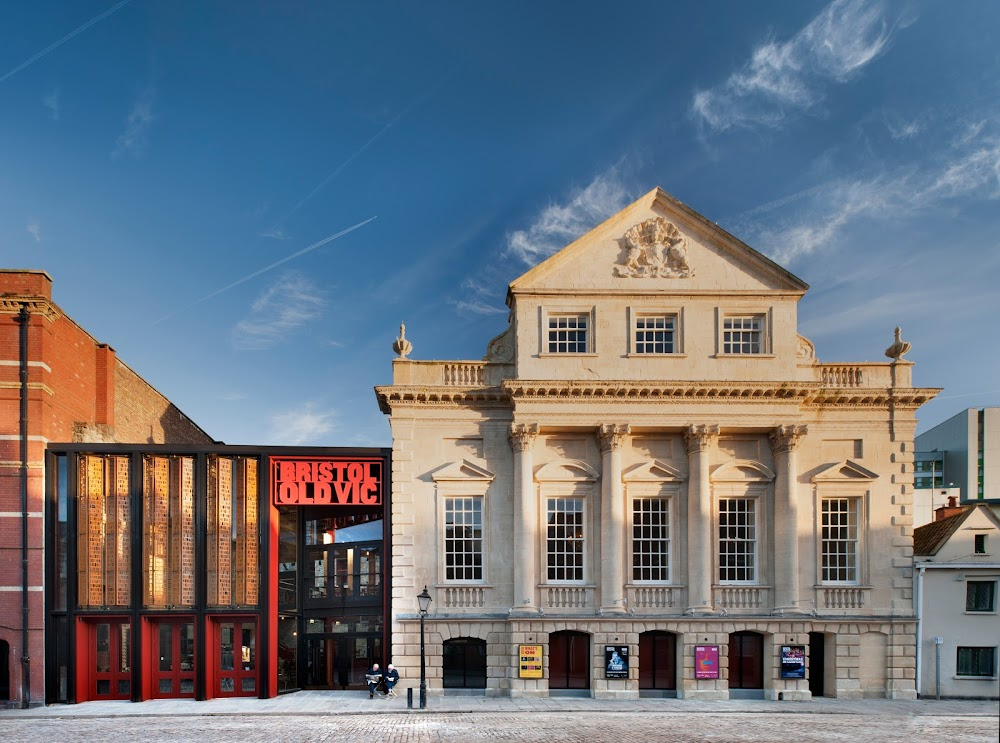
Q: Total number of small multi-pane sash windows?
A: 3